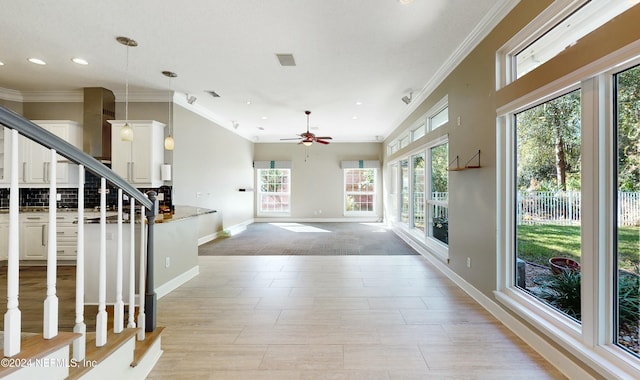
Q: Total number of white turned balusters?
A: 7